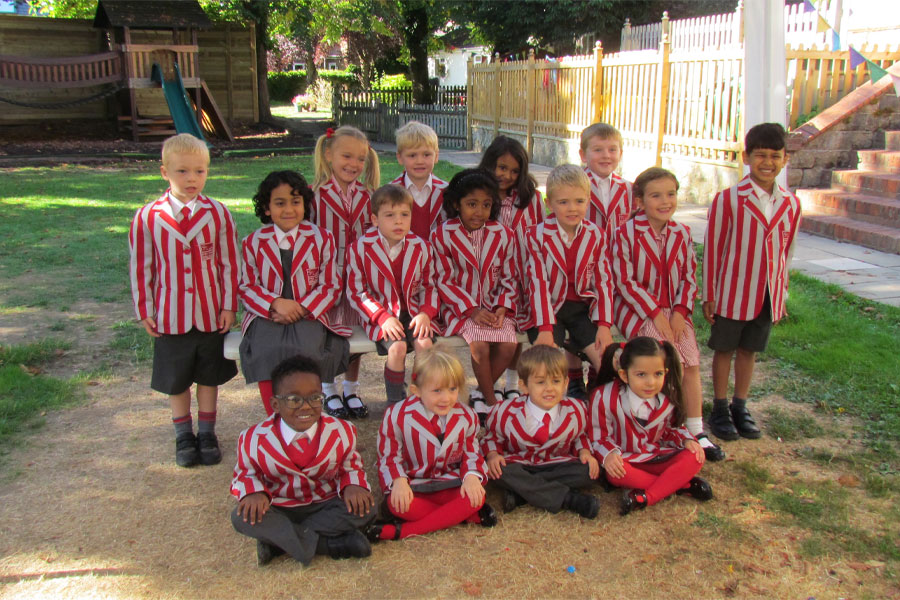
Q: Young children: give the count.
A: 15